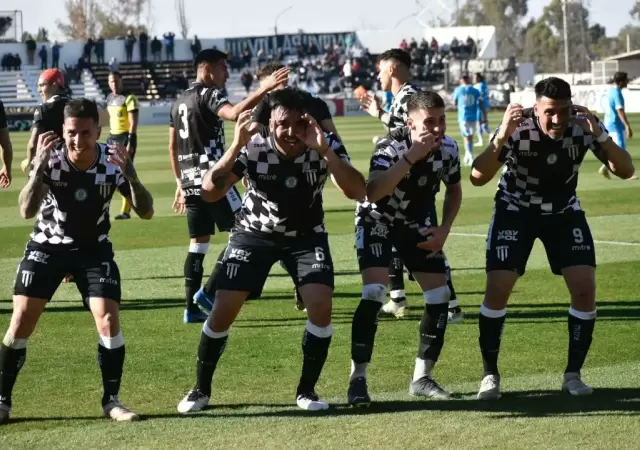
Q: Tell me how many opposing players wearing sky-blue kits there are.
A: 3